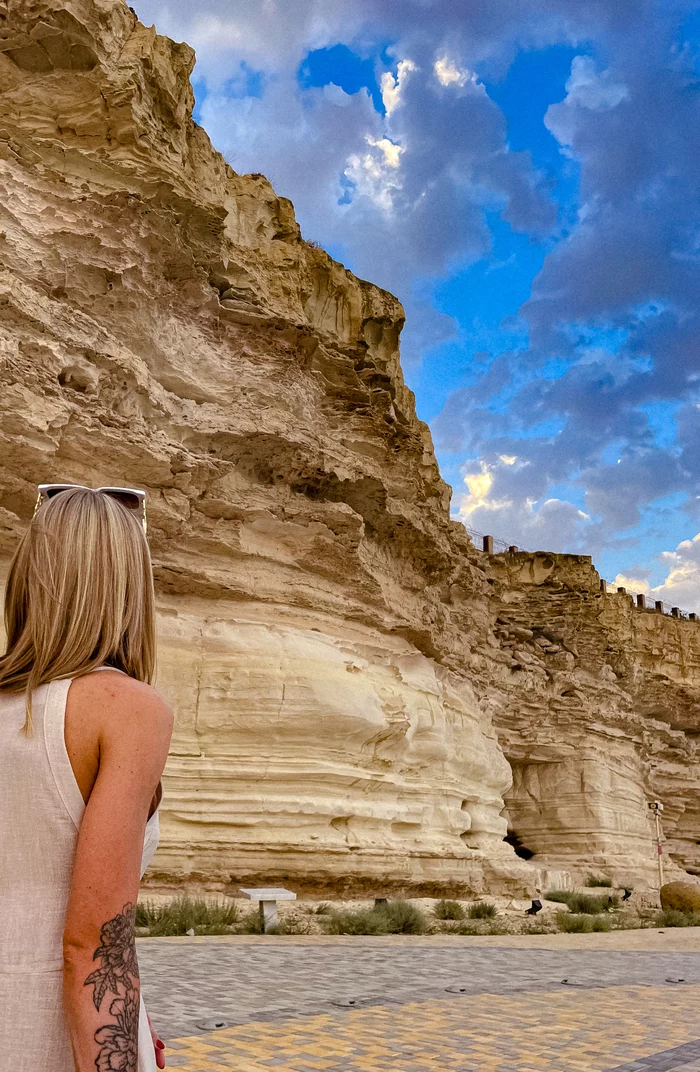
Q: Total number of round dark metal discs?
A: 5